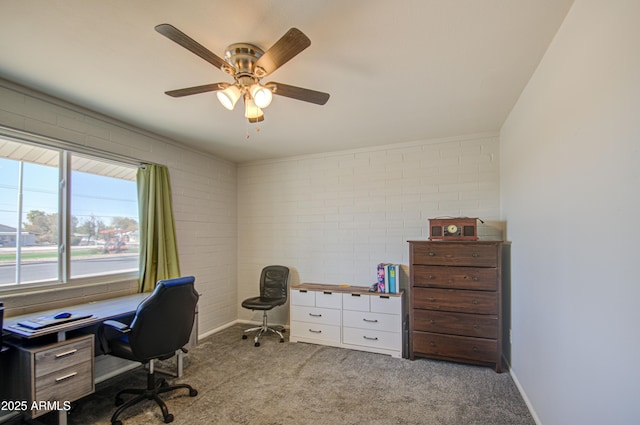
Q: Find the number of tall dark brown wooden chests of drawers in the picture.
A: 1